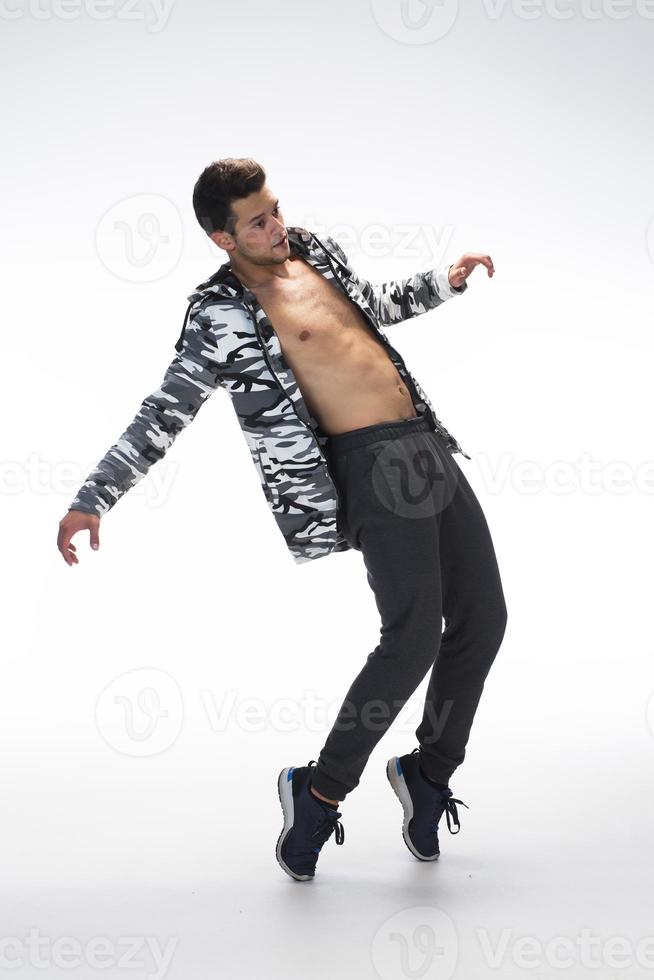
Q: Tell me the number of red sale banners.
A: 0